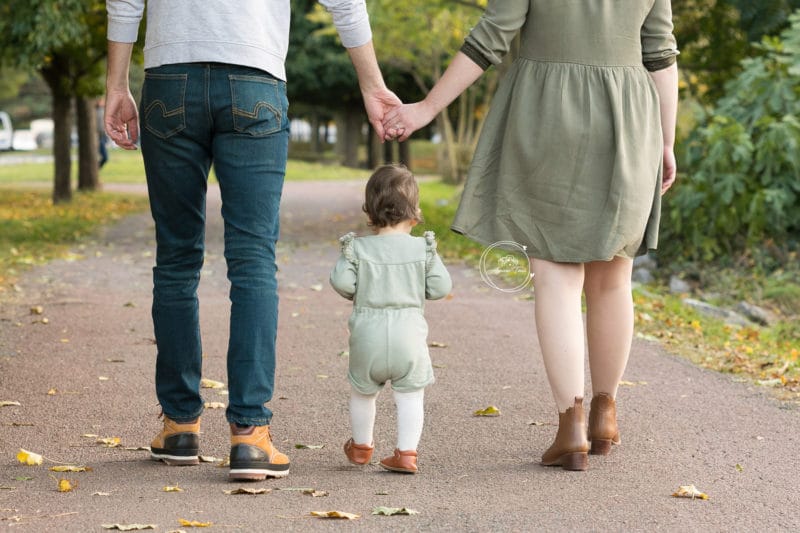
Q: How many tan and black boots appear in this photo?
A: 2